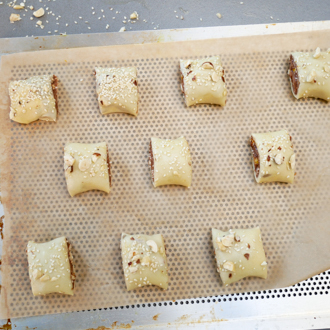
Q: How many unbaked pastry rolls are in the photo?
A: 10